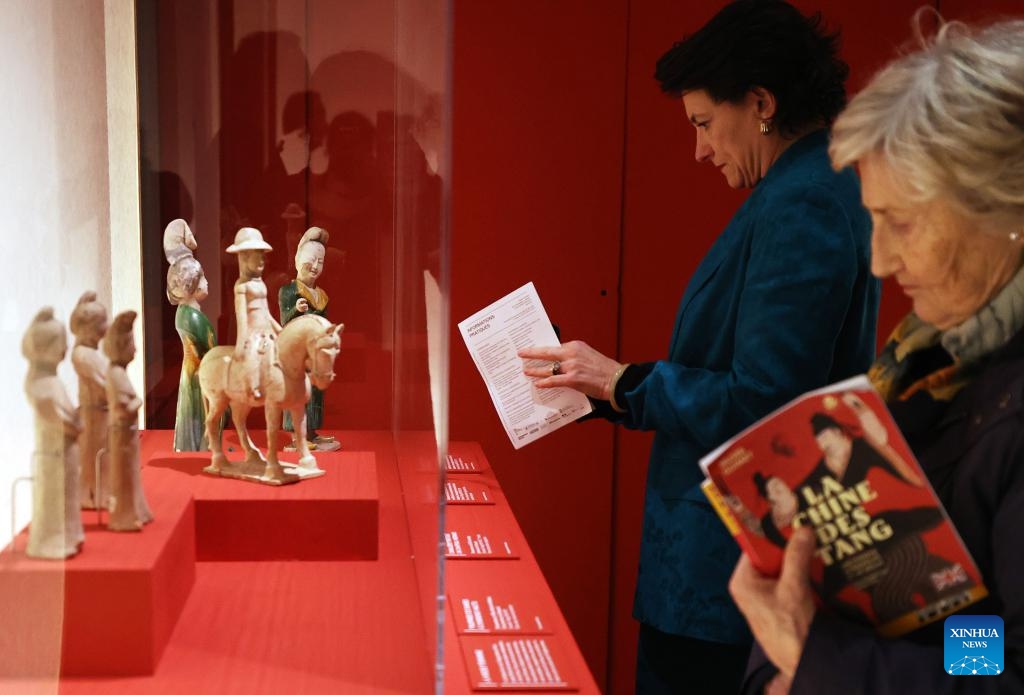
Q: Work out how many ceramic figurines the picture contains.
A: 6